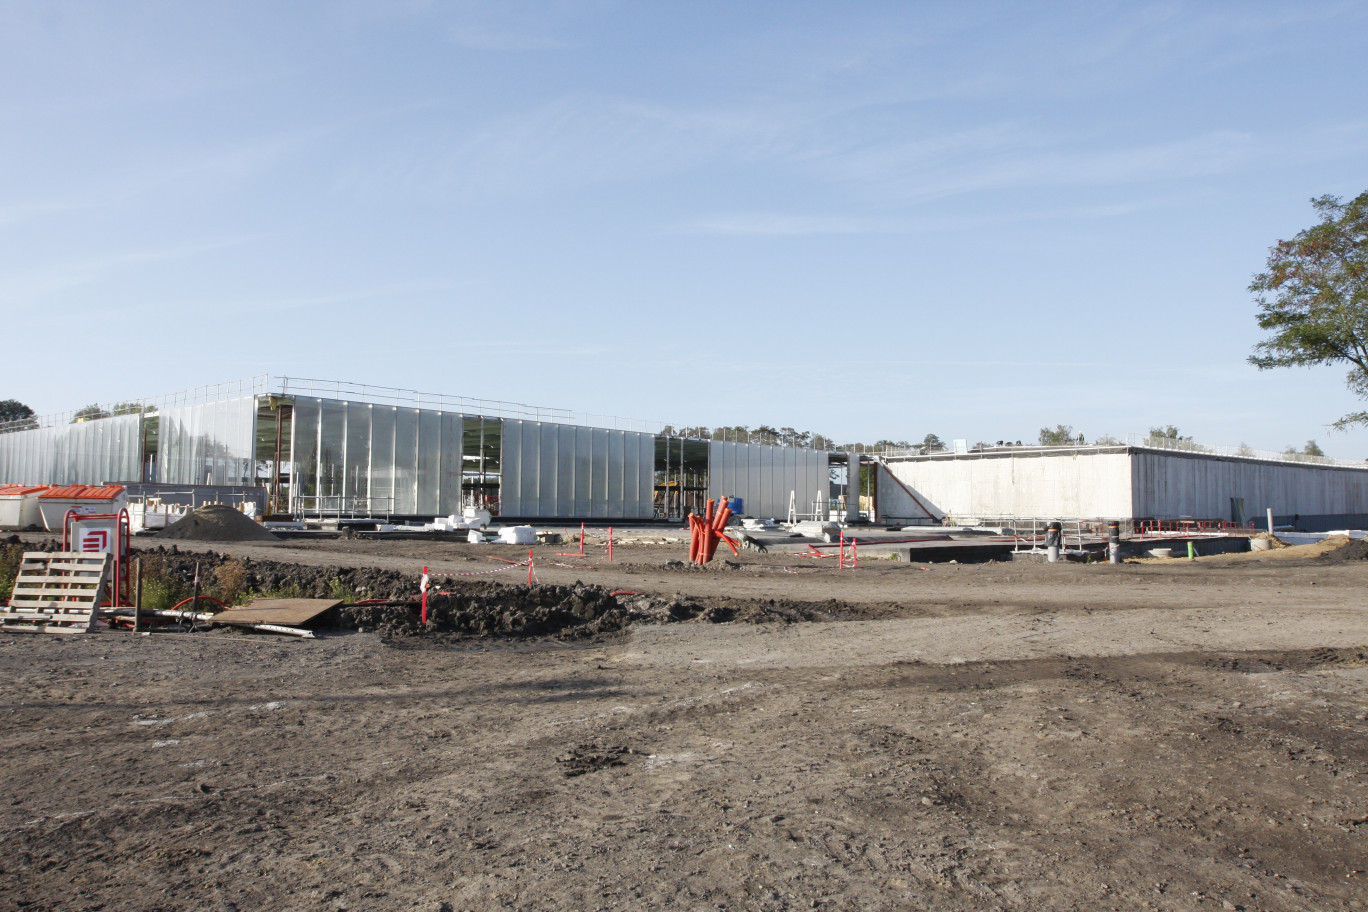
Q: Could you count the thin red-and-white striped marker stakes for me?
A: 6